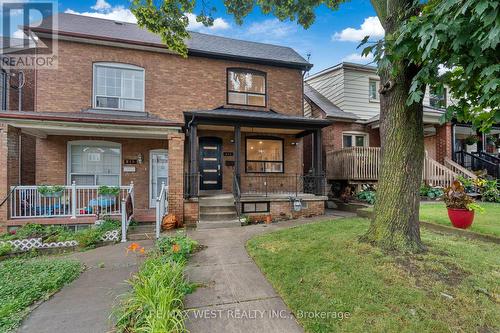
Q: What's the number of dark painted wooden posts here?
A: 3